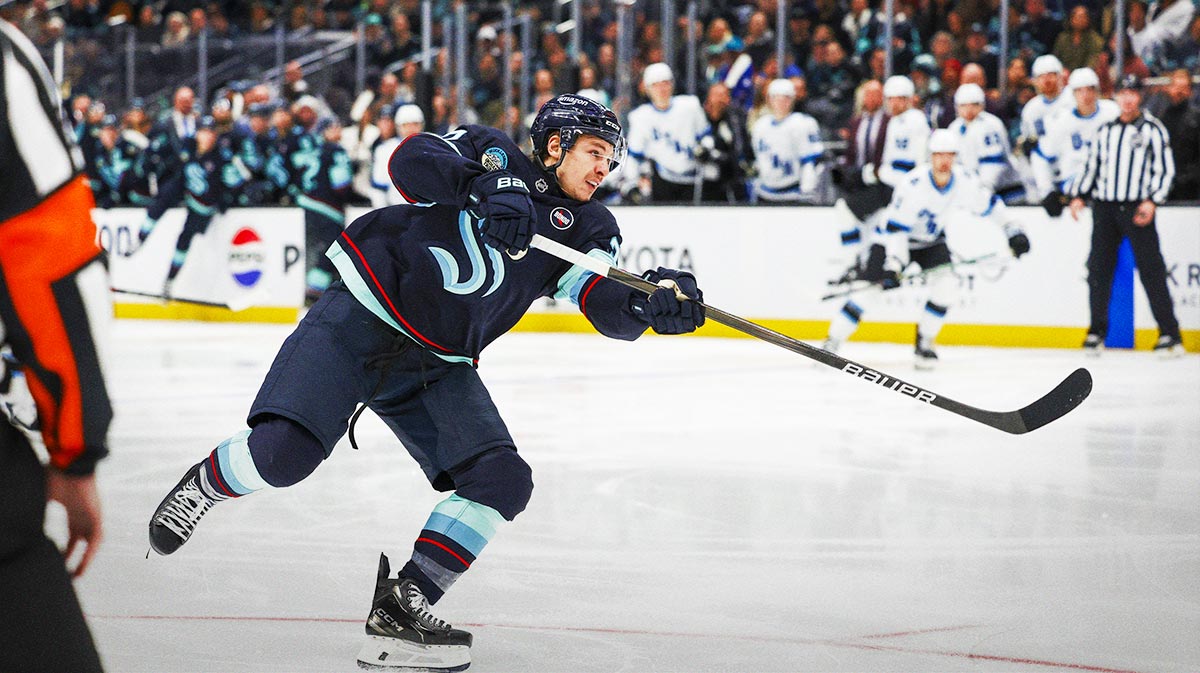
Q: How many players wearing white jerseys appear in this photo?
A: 8